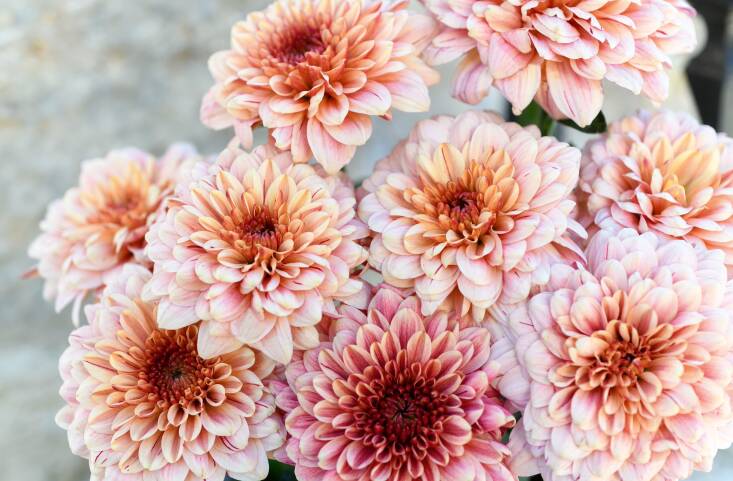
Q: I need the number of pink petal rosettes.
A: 9